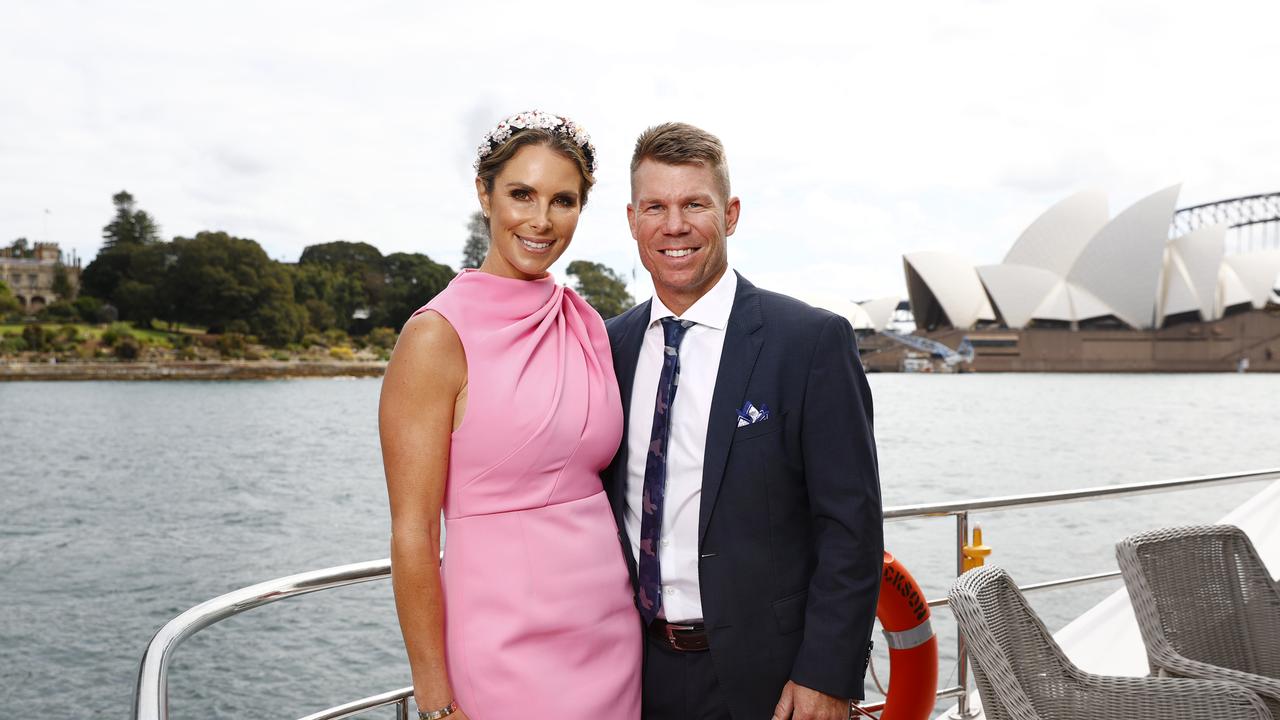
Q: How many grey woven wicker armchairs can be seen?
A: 2